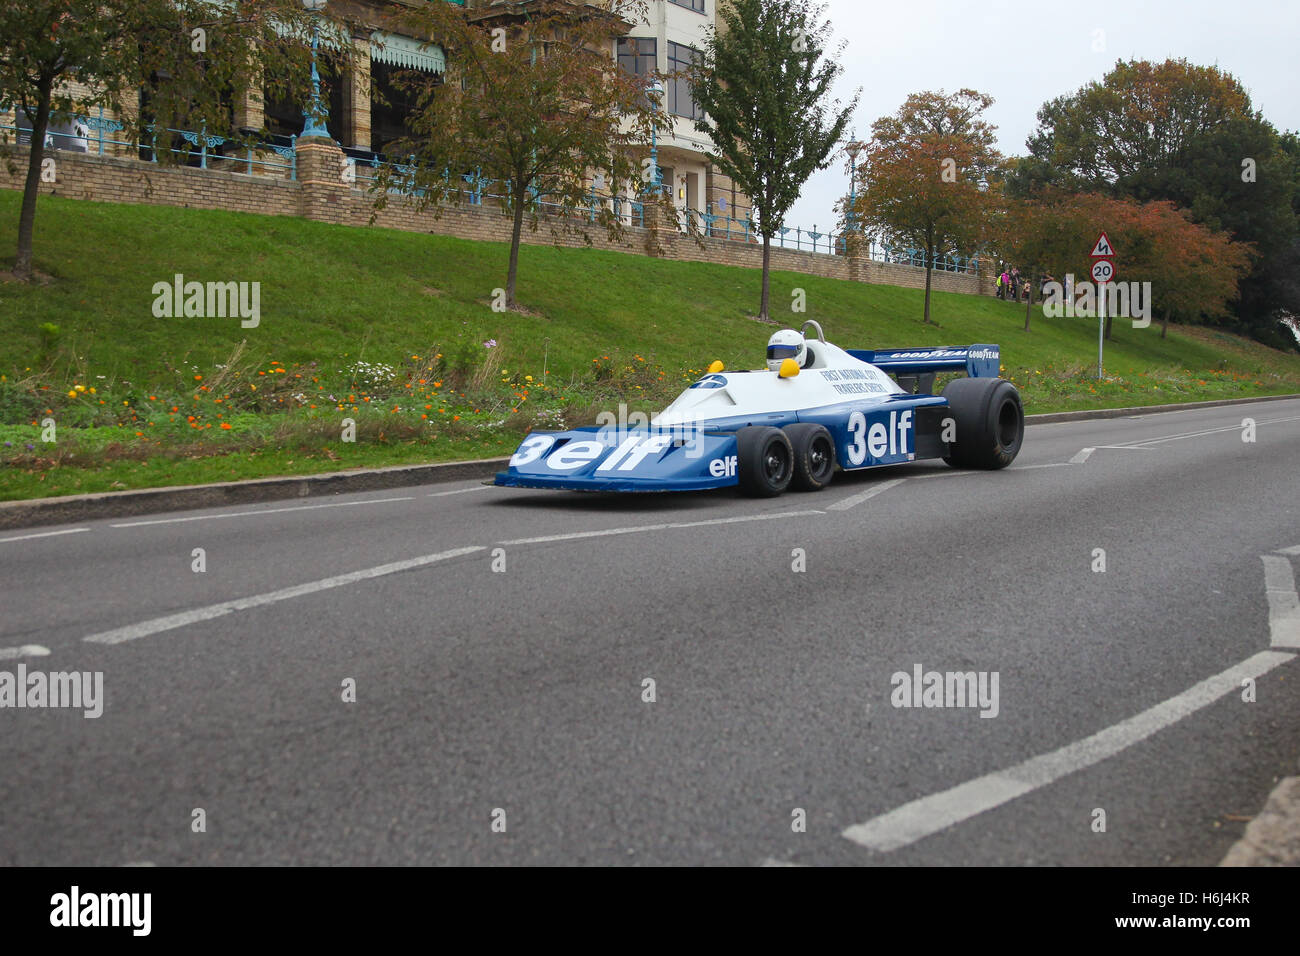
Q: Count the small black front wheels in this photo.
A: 2